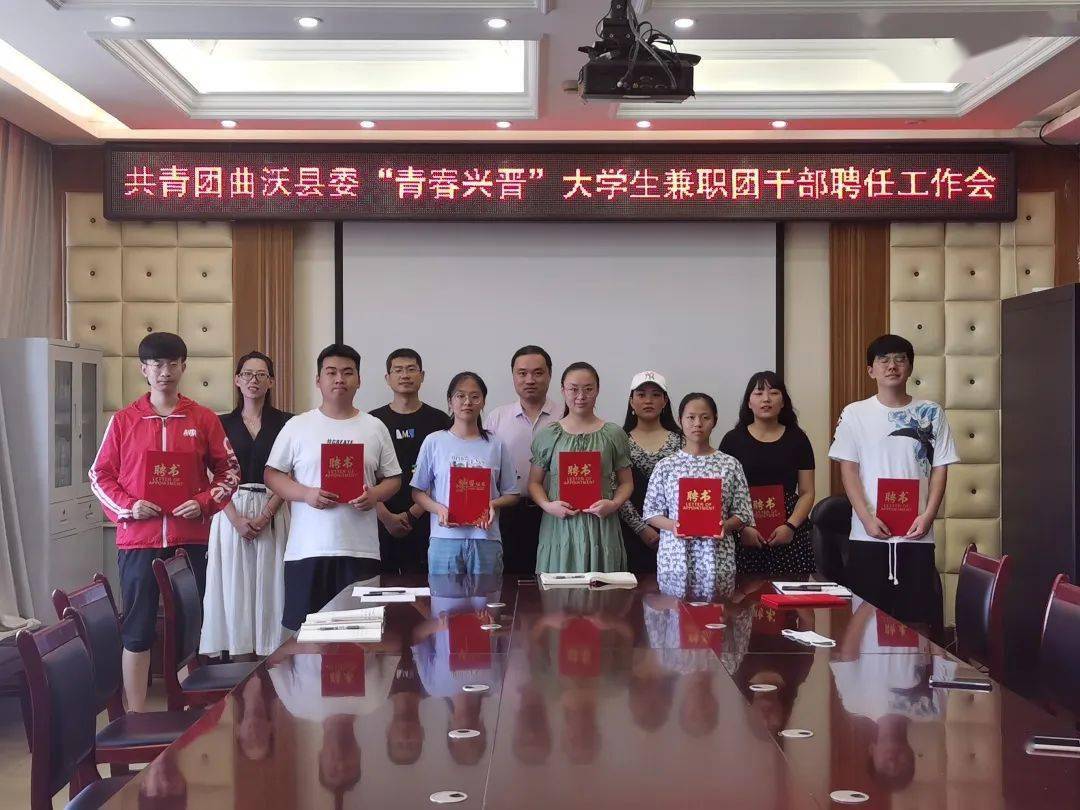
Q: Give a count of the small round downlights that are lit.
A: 9